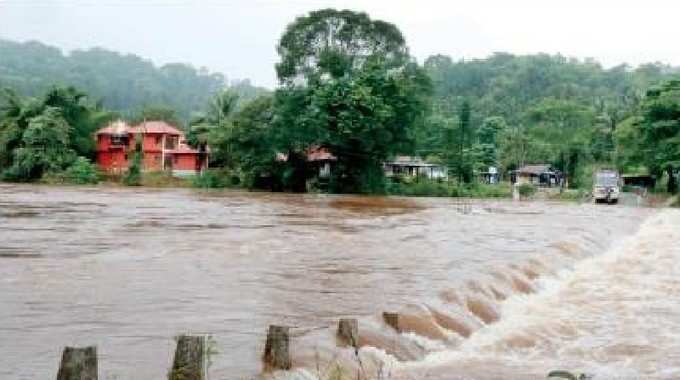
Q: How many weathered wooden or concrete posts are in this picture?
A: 5